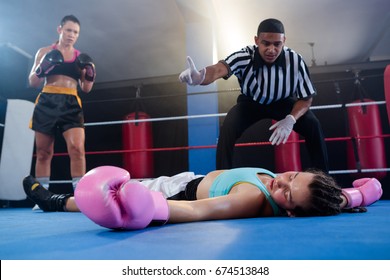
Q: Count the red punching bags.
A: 3